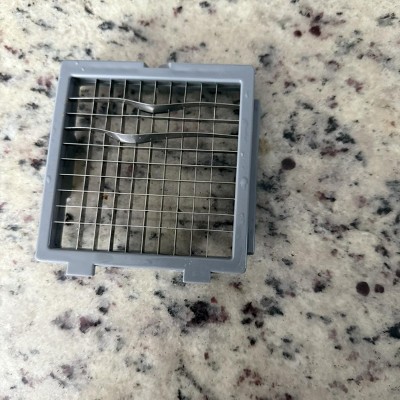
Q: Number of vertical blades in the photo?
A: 9